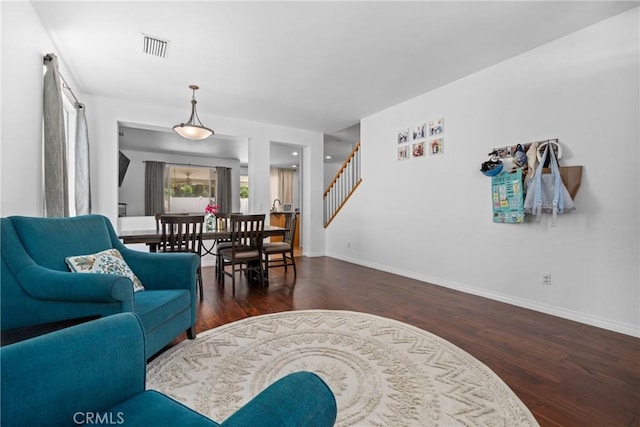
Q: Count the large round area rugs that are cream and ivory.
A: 1